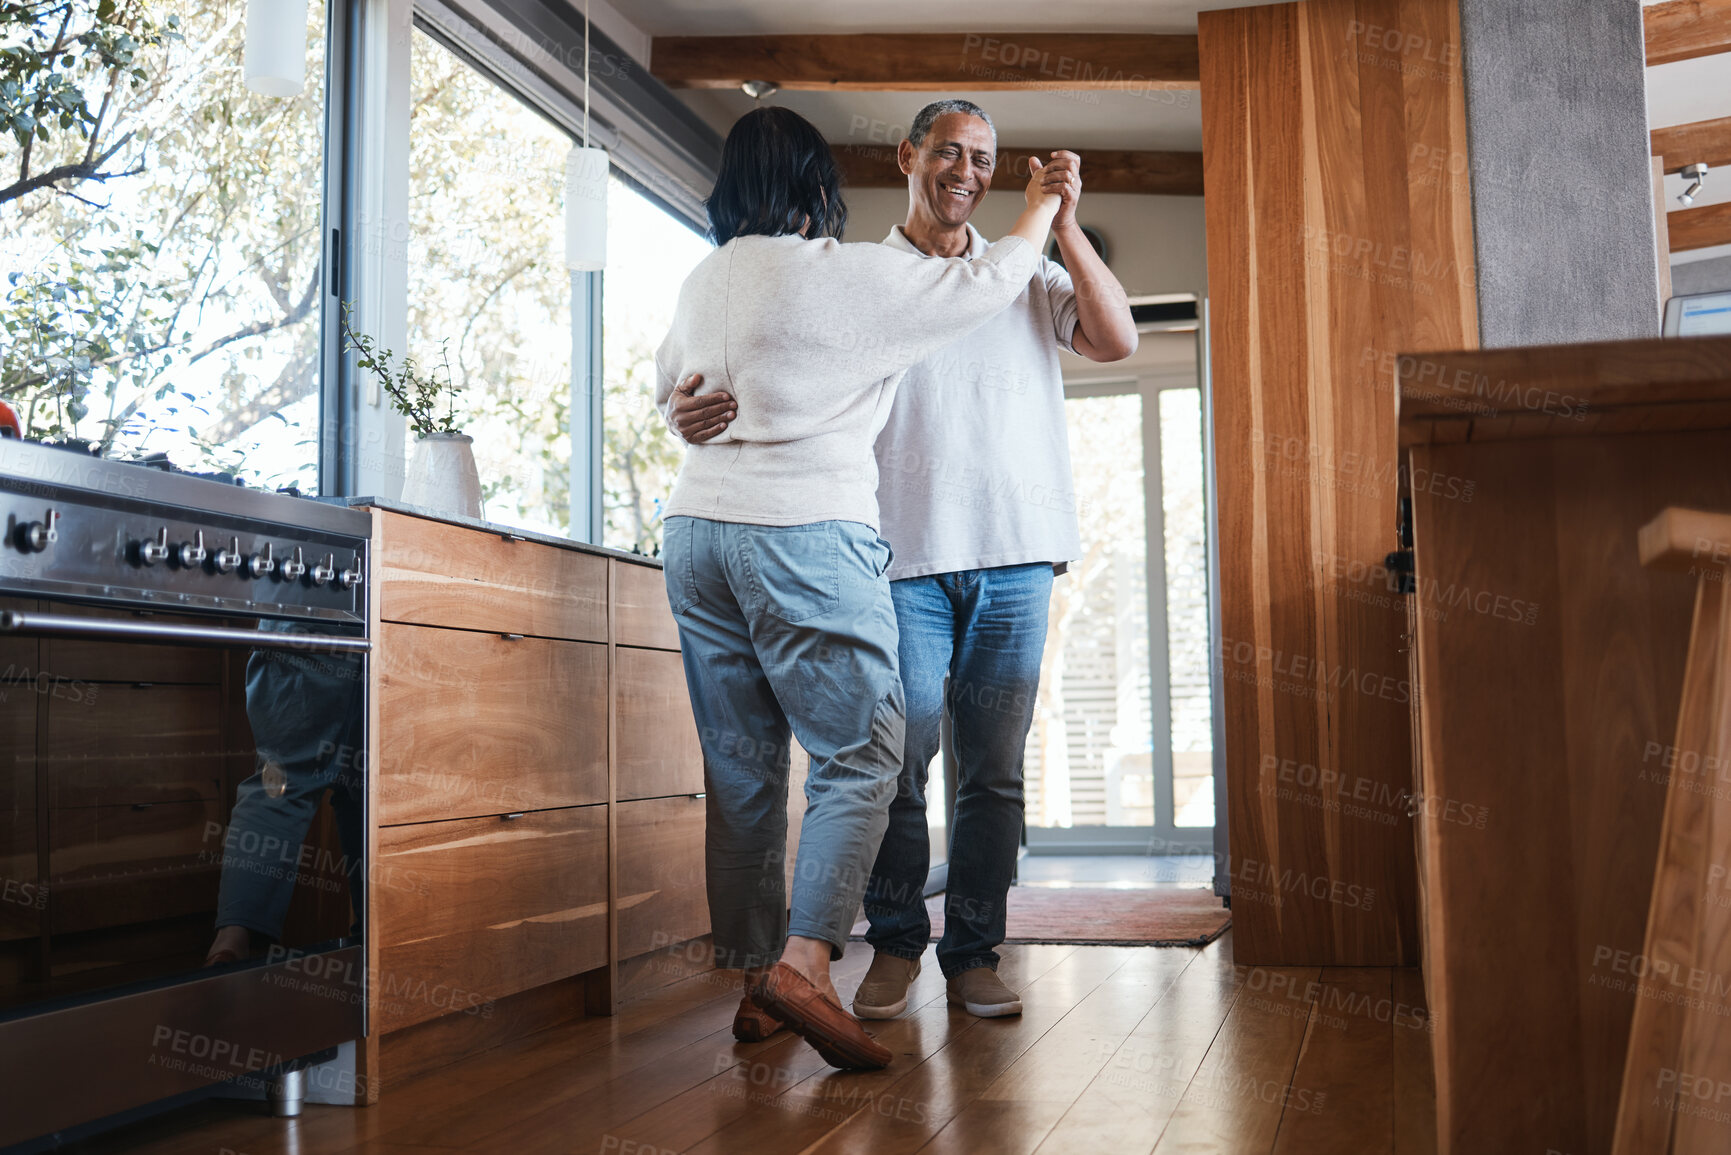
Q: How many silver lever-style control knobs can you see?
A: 8